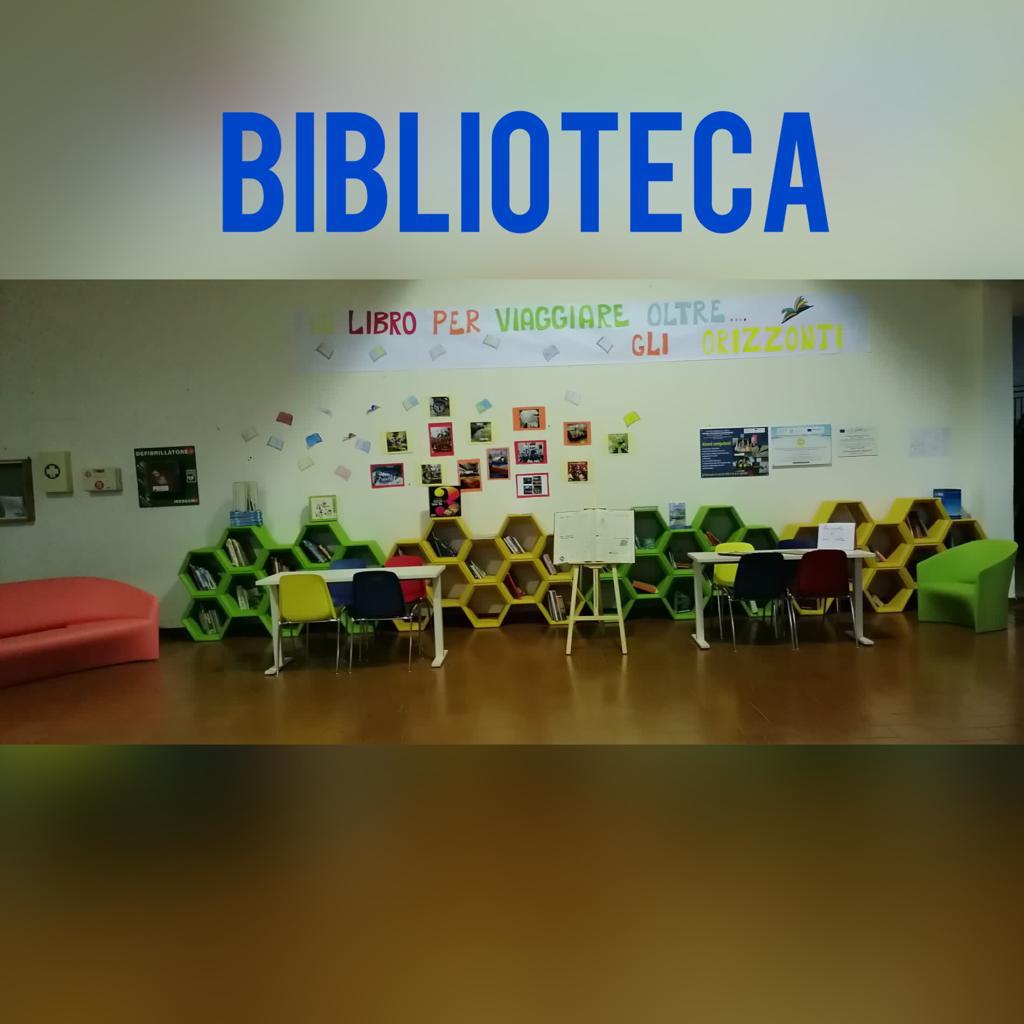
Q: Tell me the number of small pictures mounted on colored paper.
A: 14